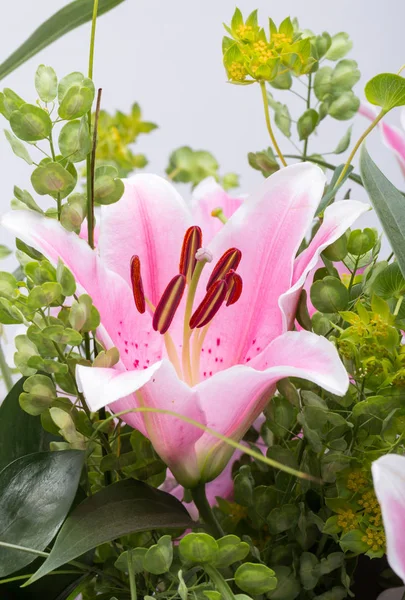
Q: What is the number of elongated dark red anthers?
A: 6